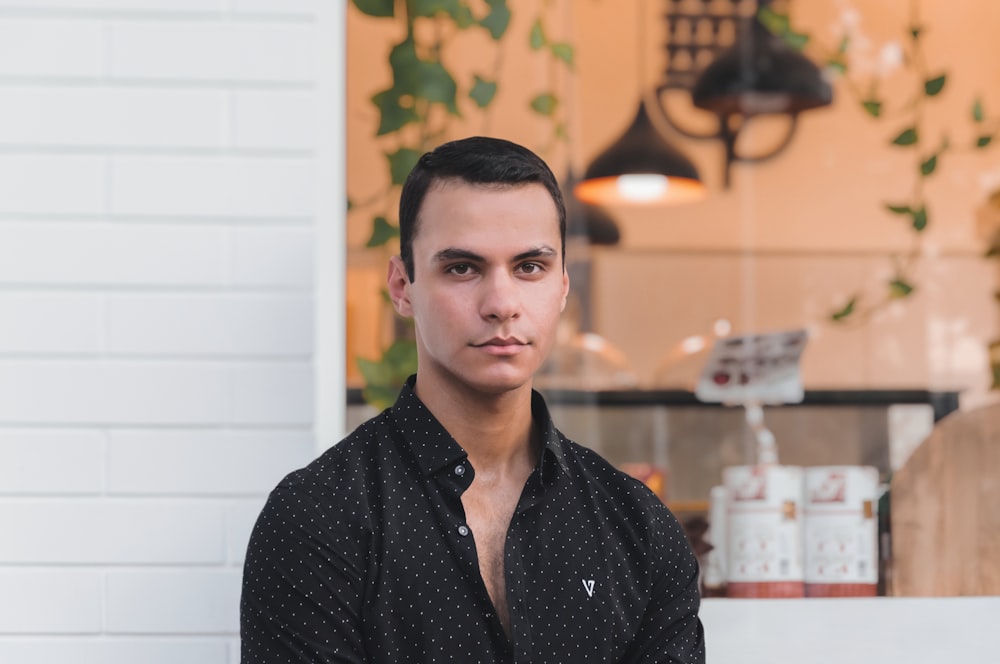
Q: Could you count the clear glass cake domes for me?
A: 2